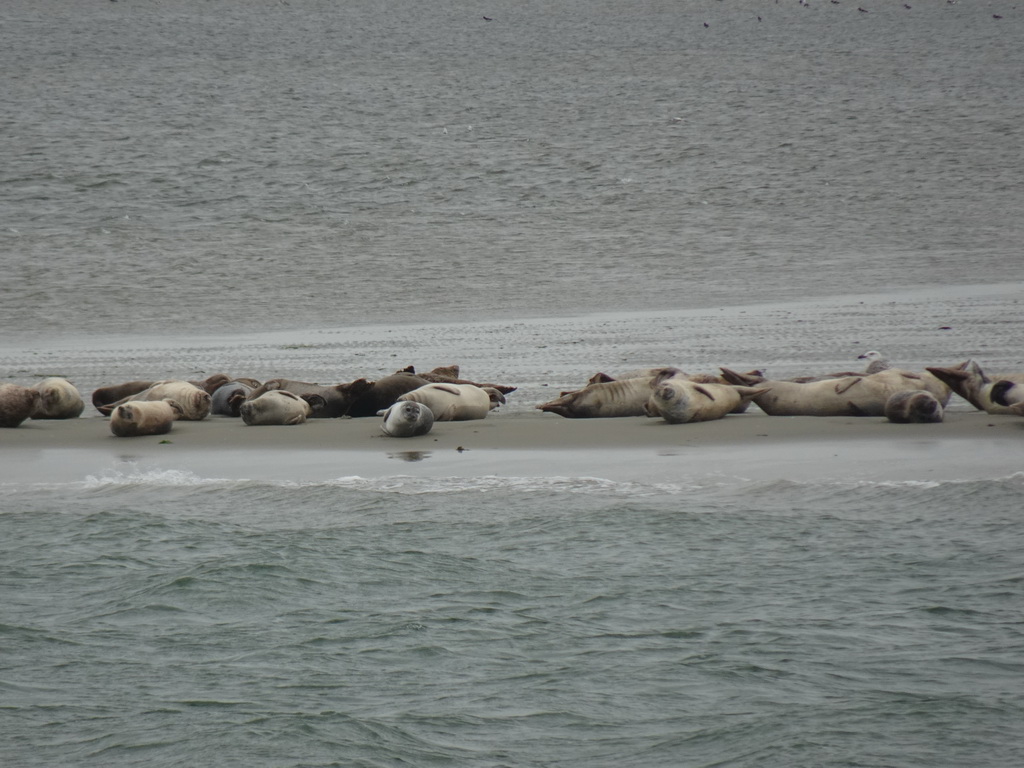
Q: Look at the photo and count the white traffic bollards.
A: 0